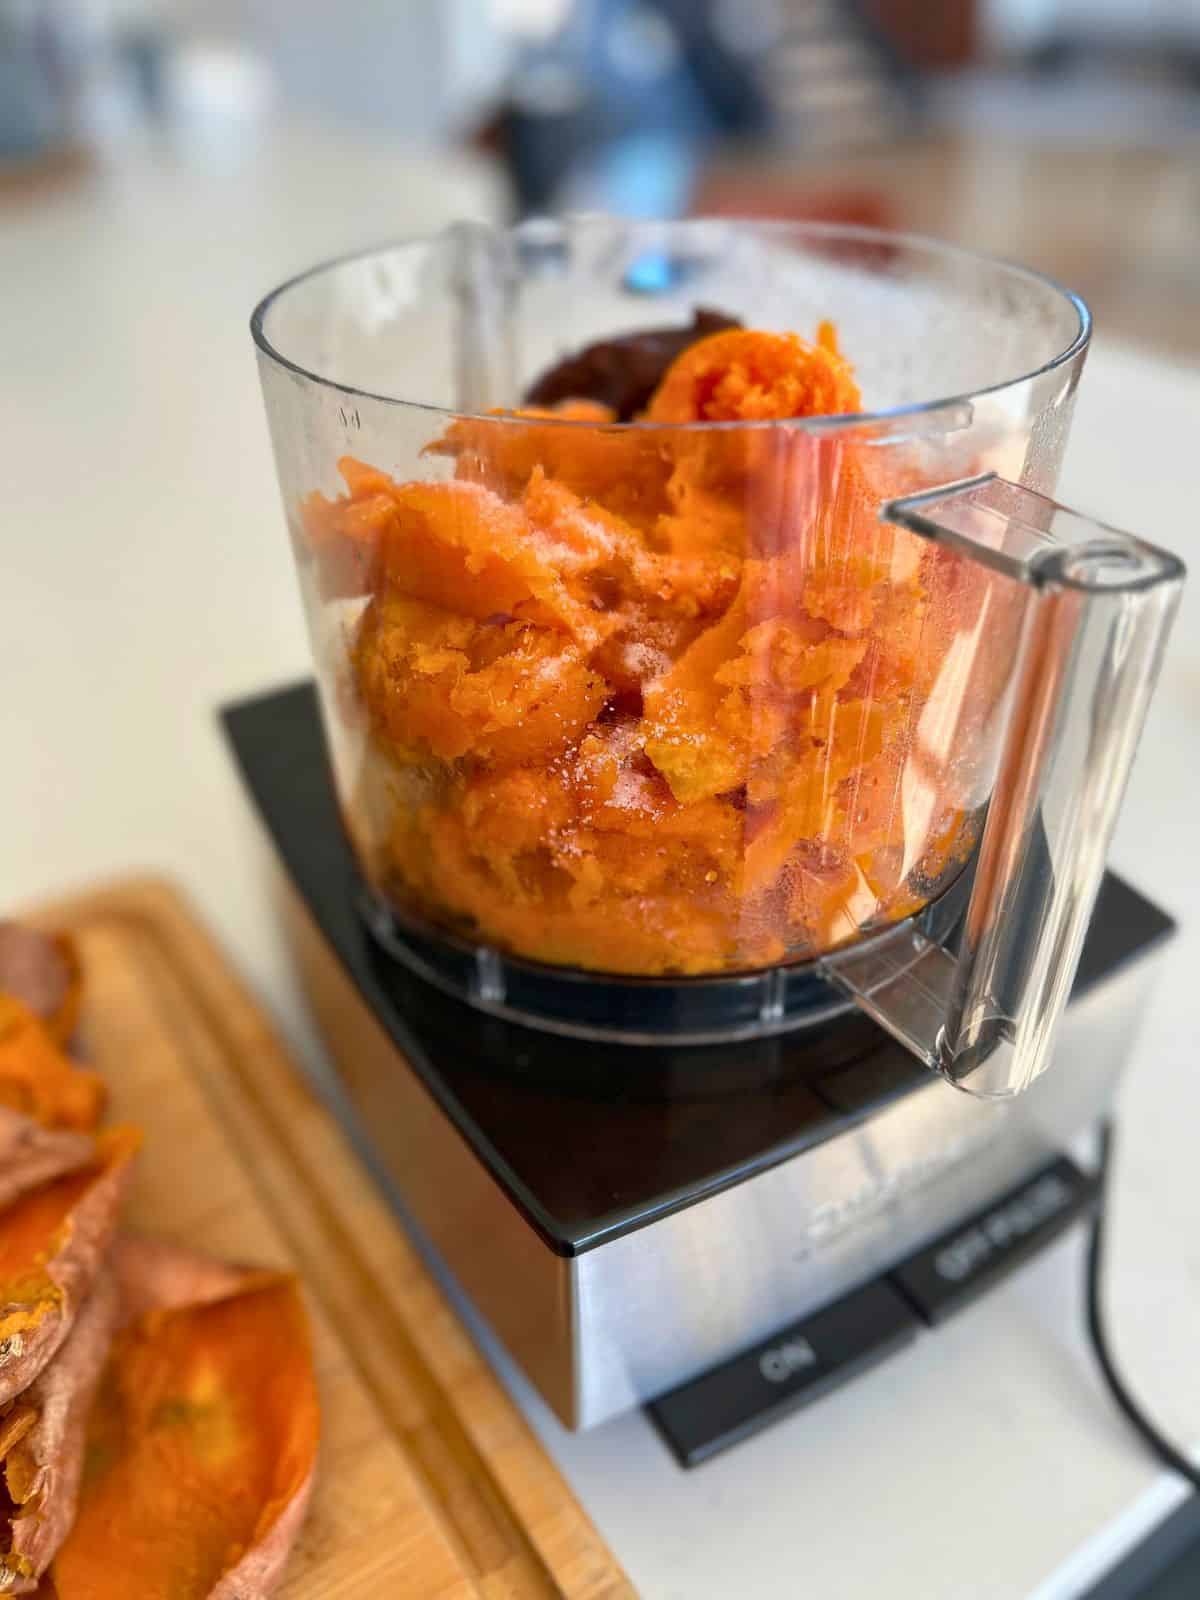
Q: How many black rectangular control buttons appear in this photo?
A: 2